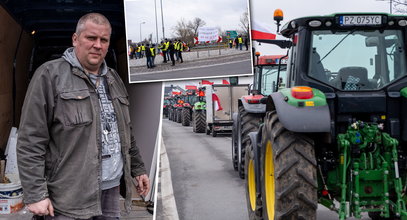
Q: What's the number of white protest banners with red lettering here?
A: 1